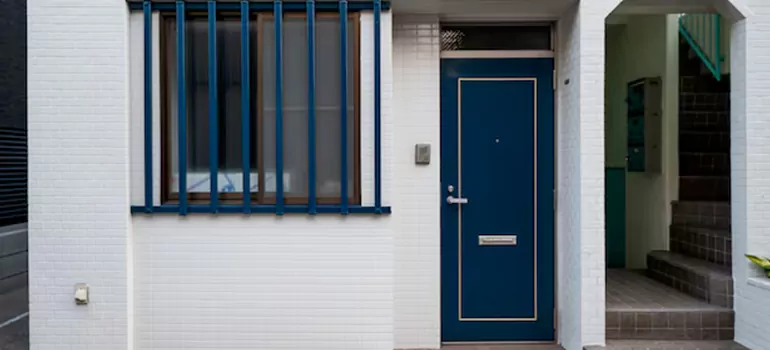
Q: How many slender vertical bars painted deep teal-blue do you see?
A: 8